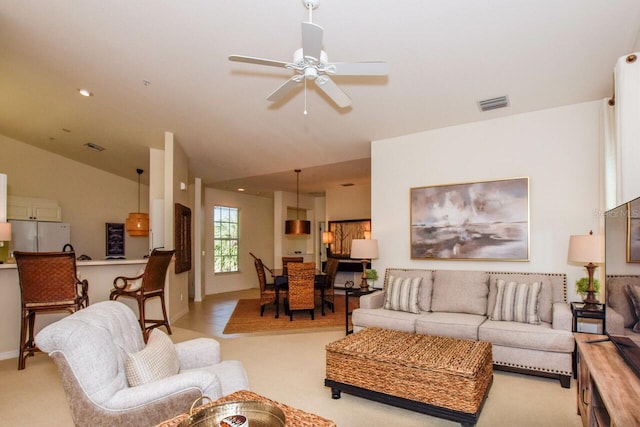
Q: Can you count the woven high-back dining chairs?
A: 4